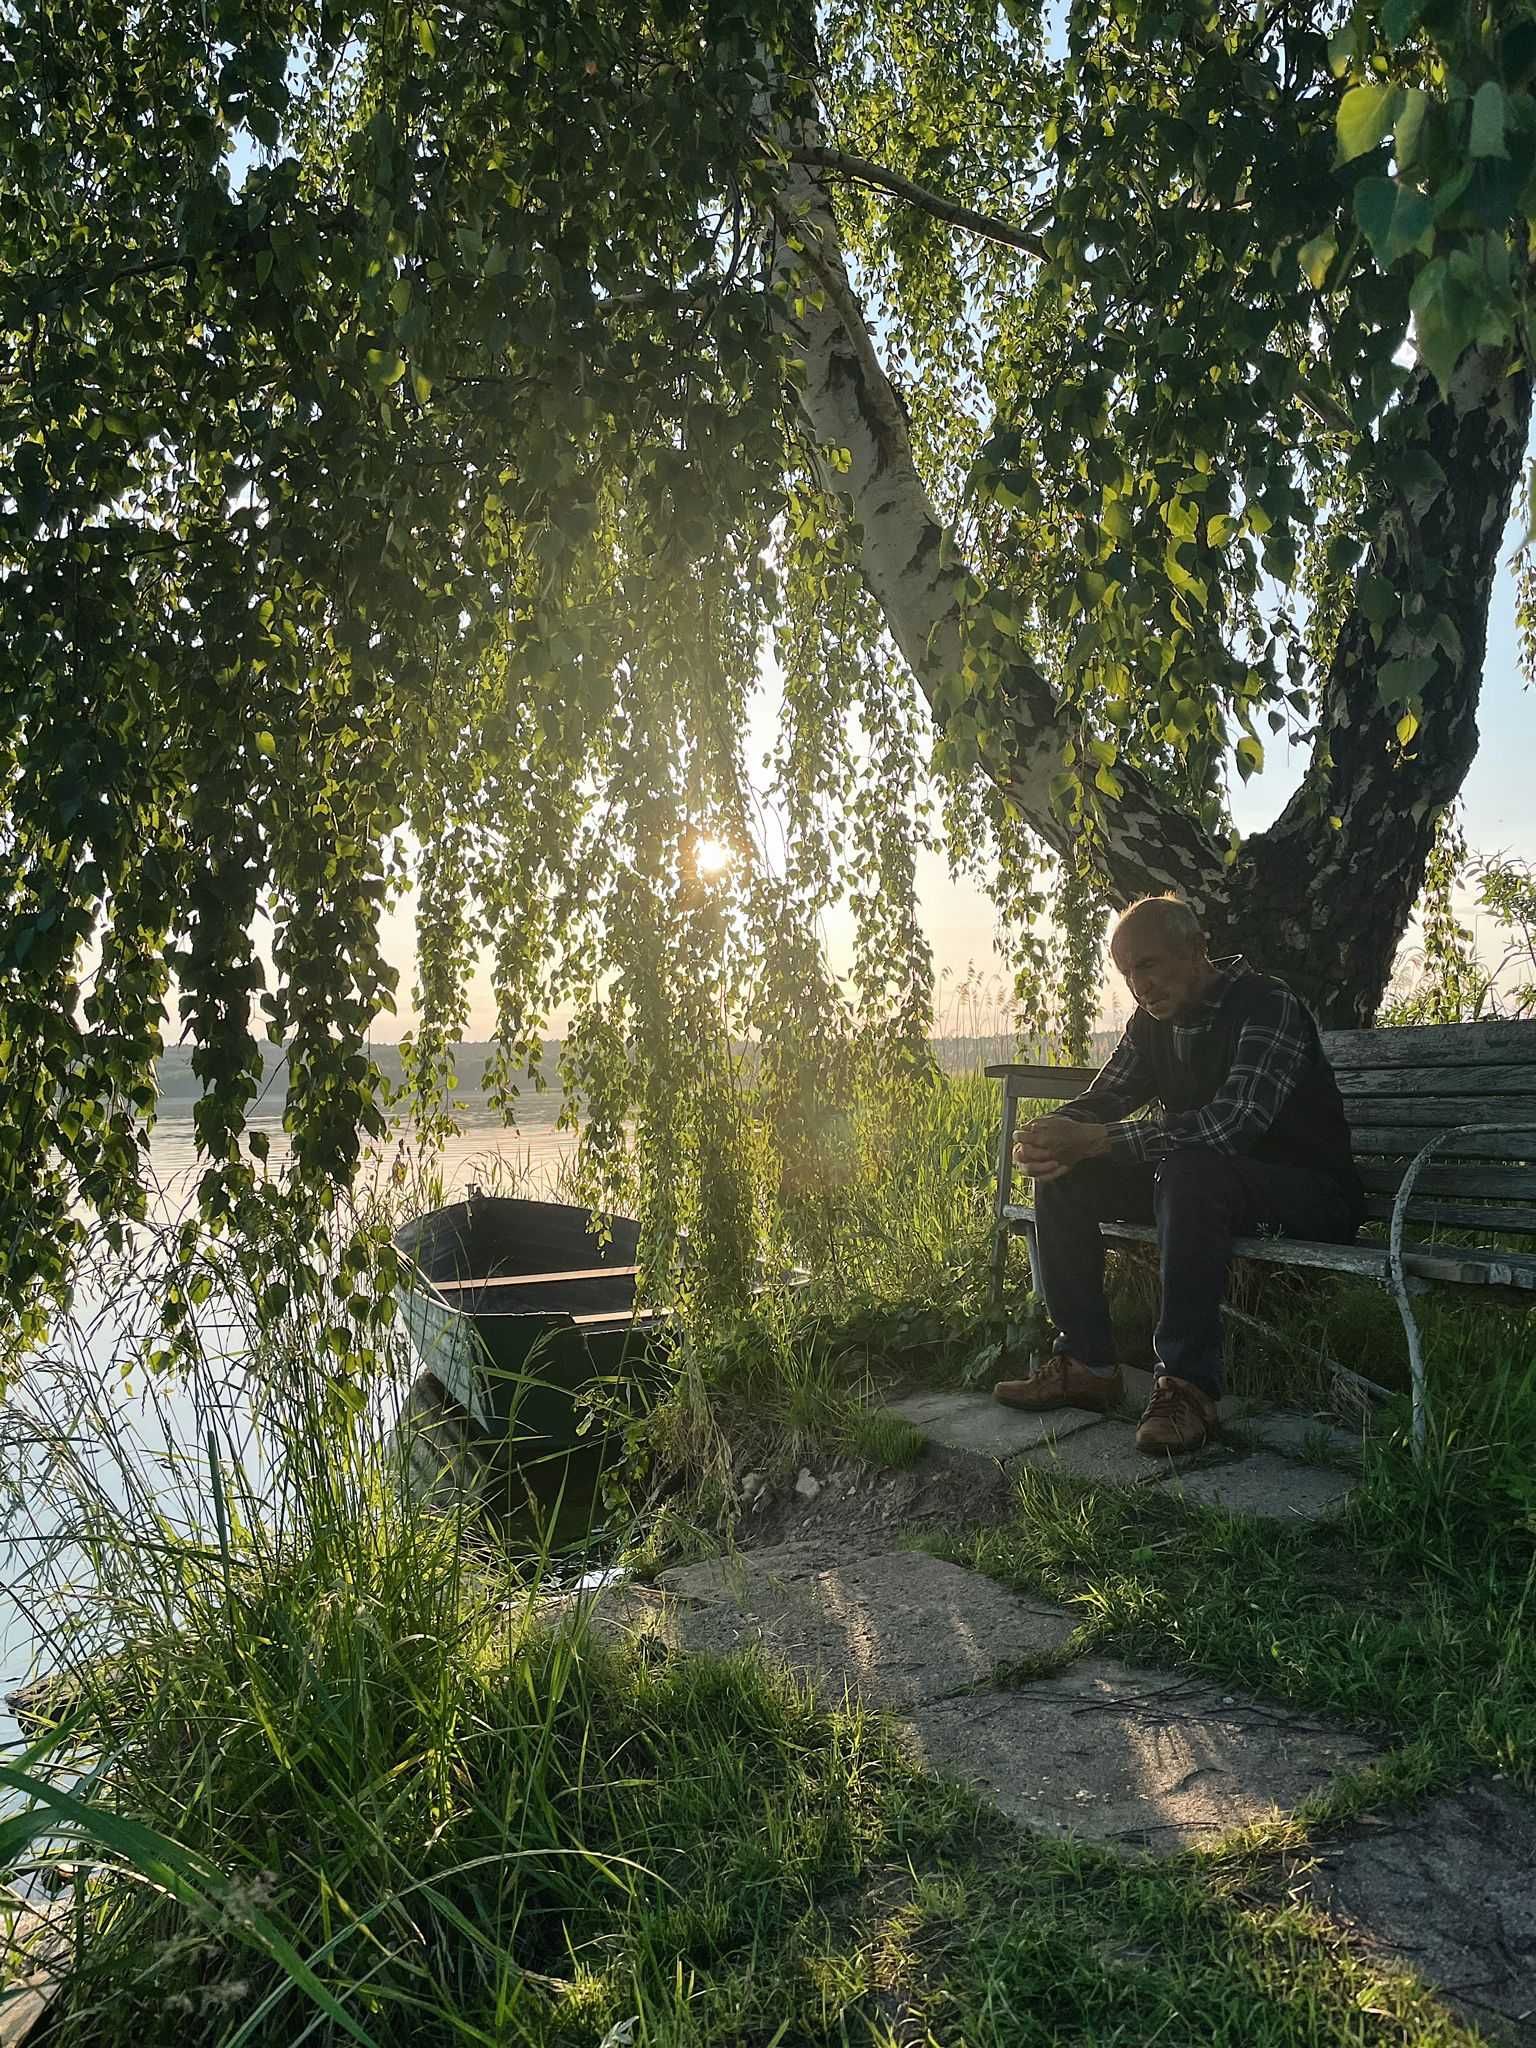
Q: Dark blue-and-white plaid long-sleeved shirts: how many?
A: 1